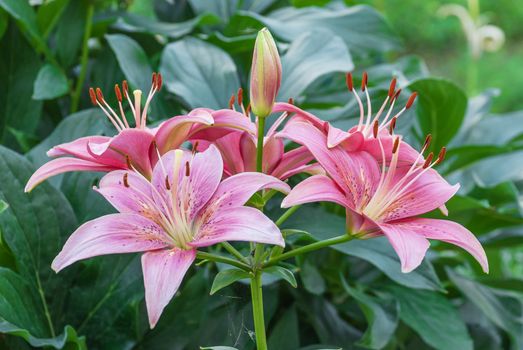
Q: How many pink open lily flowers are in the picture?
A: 5